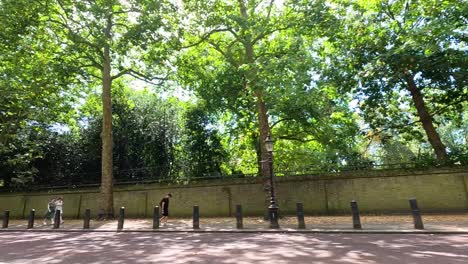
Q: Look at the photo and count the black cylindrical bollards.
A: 11